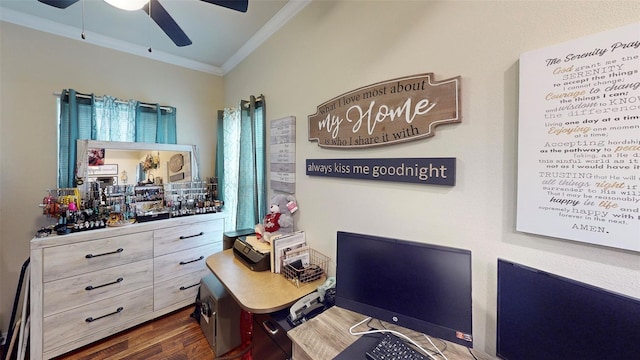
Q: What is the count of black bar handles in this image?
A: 6